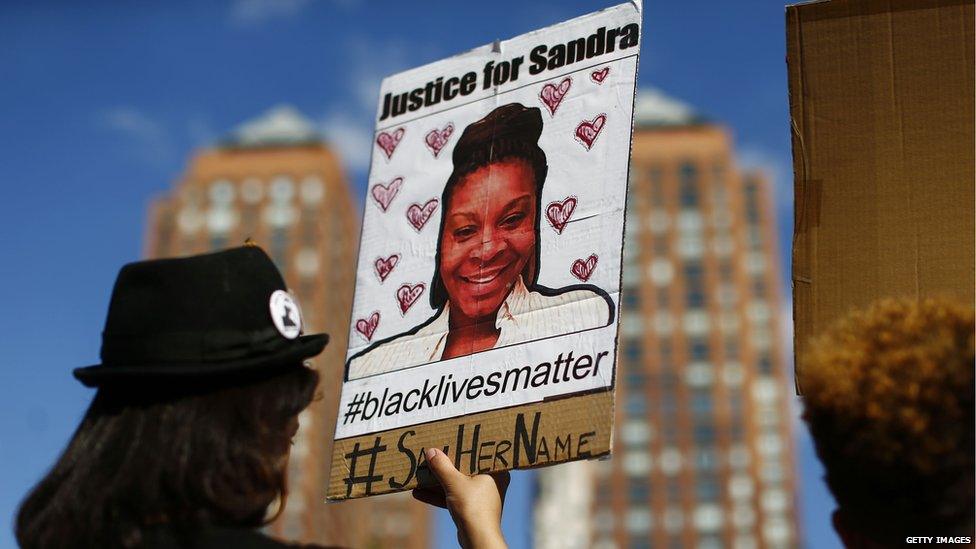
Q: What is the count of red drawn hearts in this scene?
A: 12